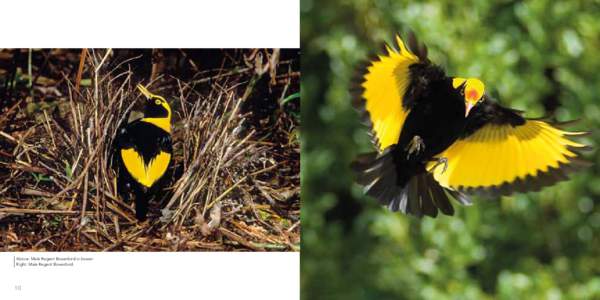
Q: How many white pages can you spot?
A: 1